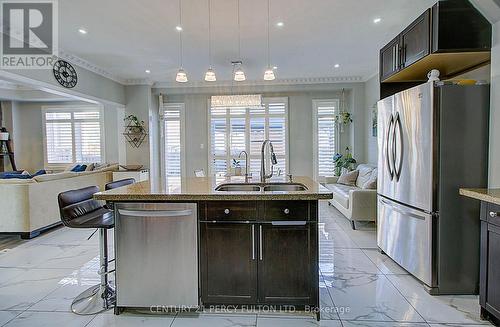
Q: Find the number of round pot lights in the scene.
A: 7